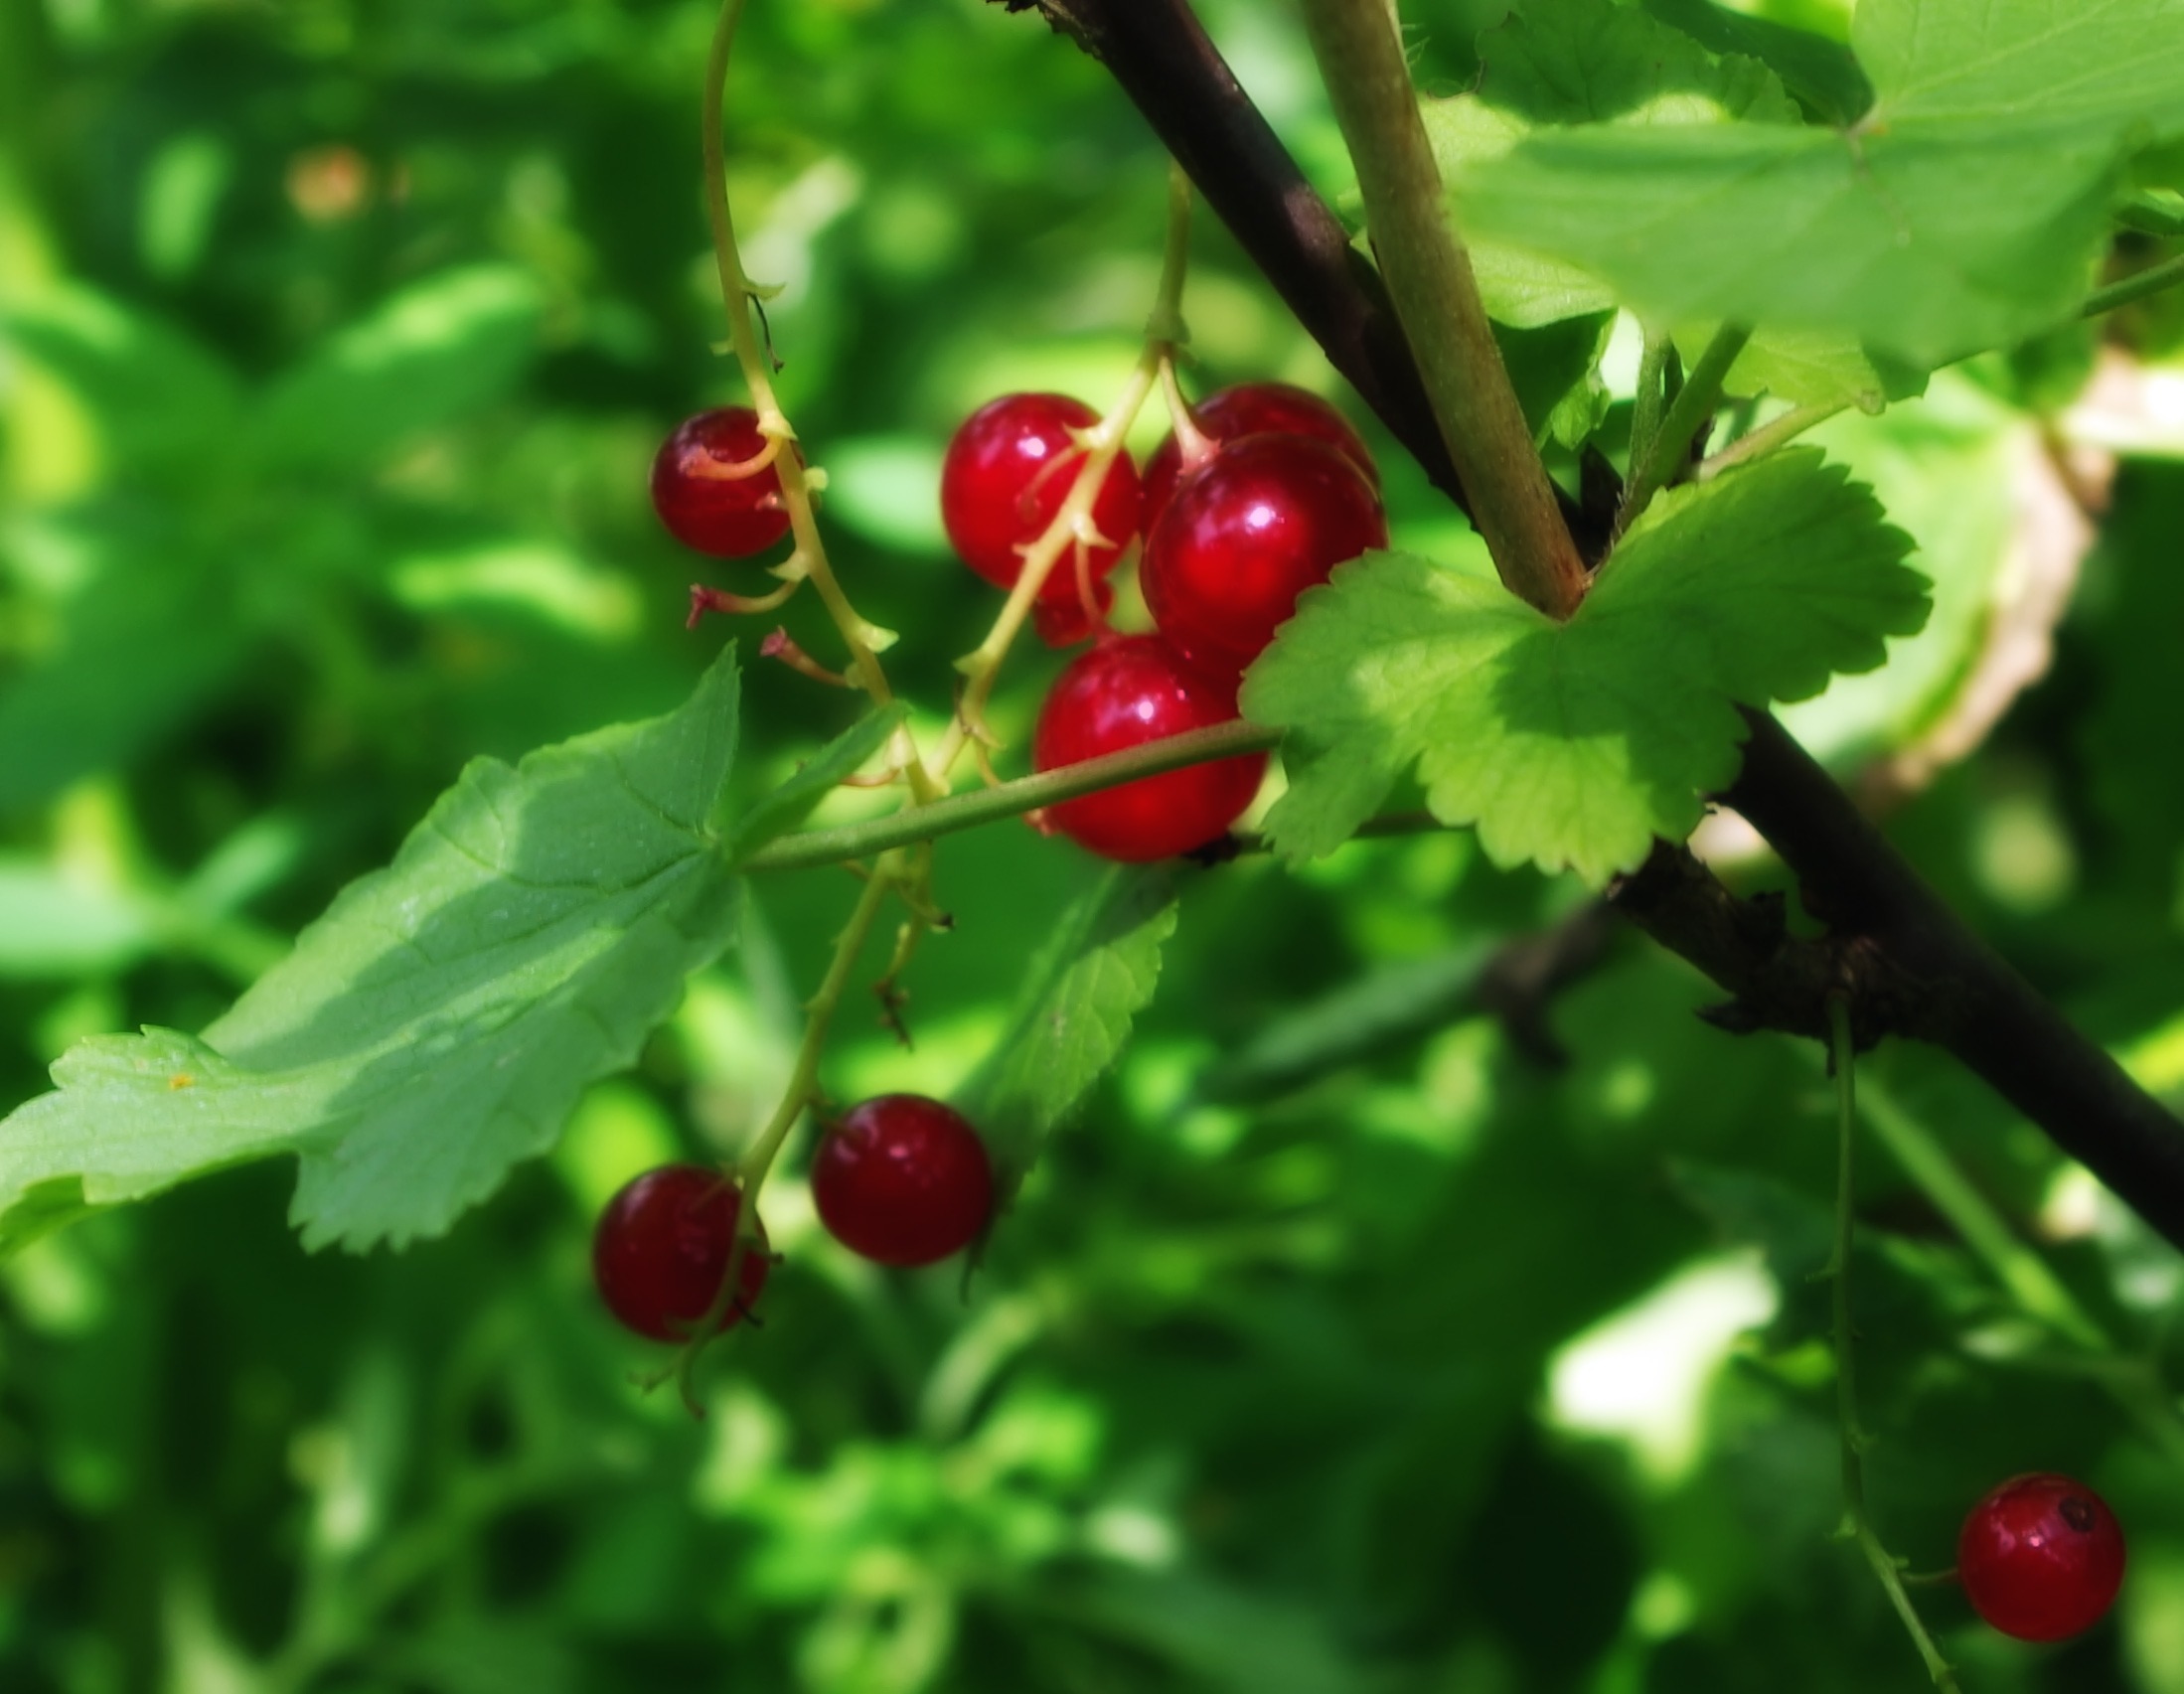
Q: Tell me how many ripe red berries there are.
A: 8